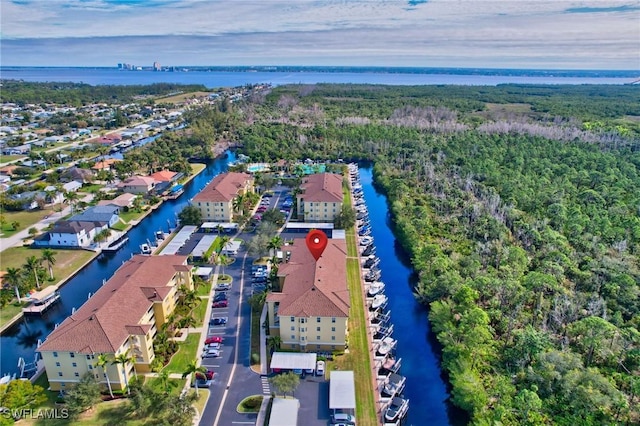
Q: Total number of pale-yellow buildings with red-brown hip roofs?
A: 4